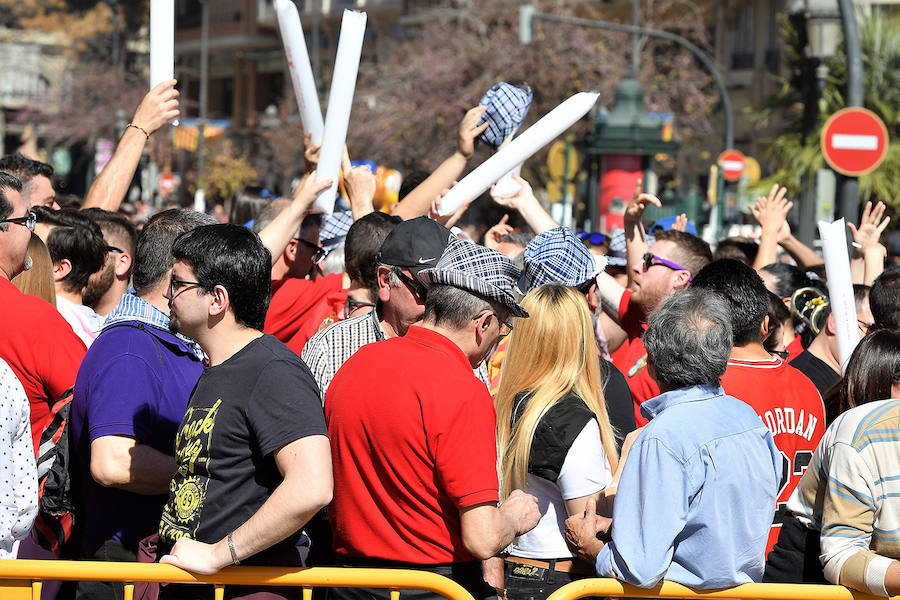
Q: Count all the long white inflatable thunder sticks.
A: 5